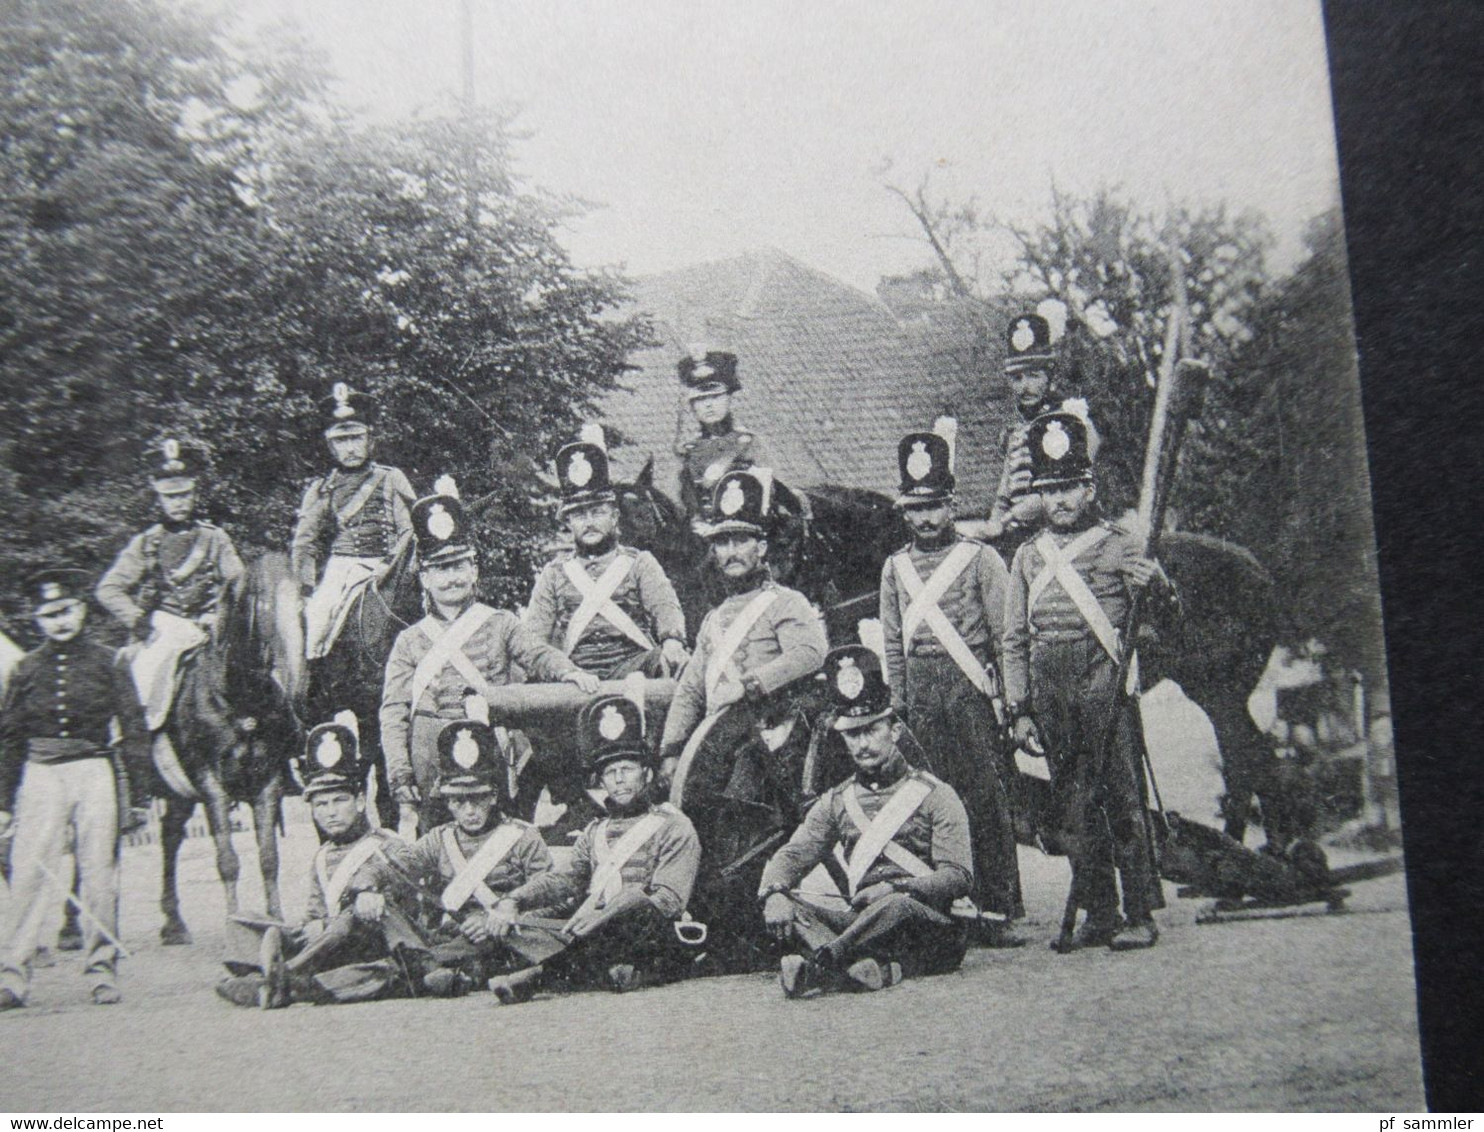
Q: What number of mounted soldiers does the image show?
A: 4